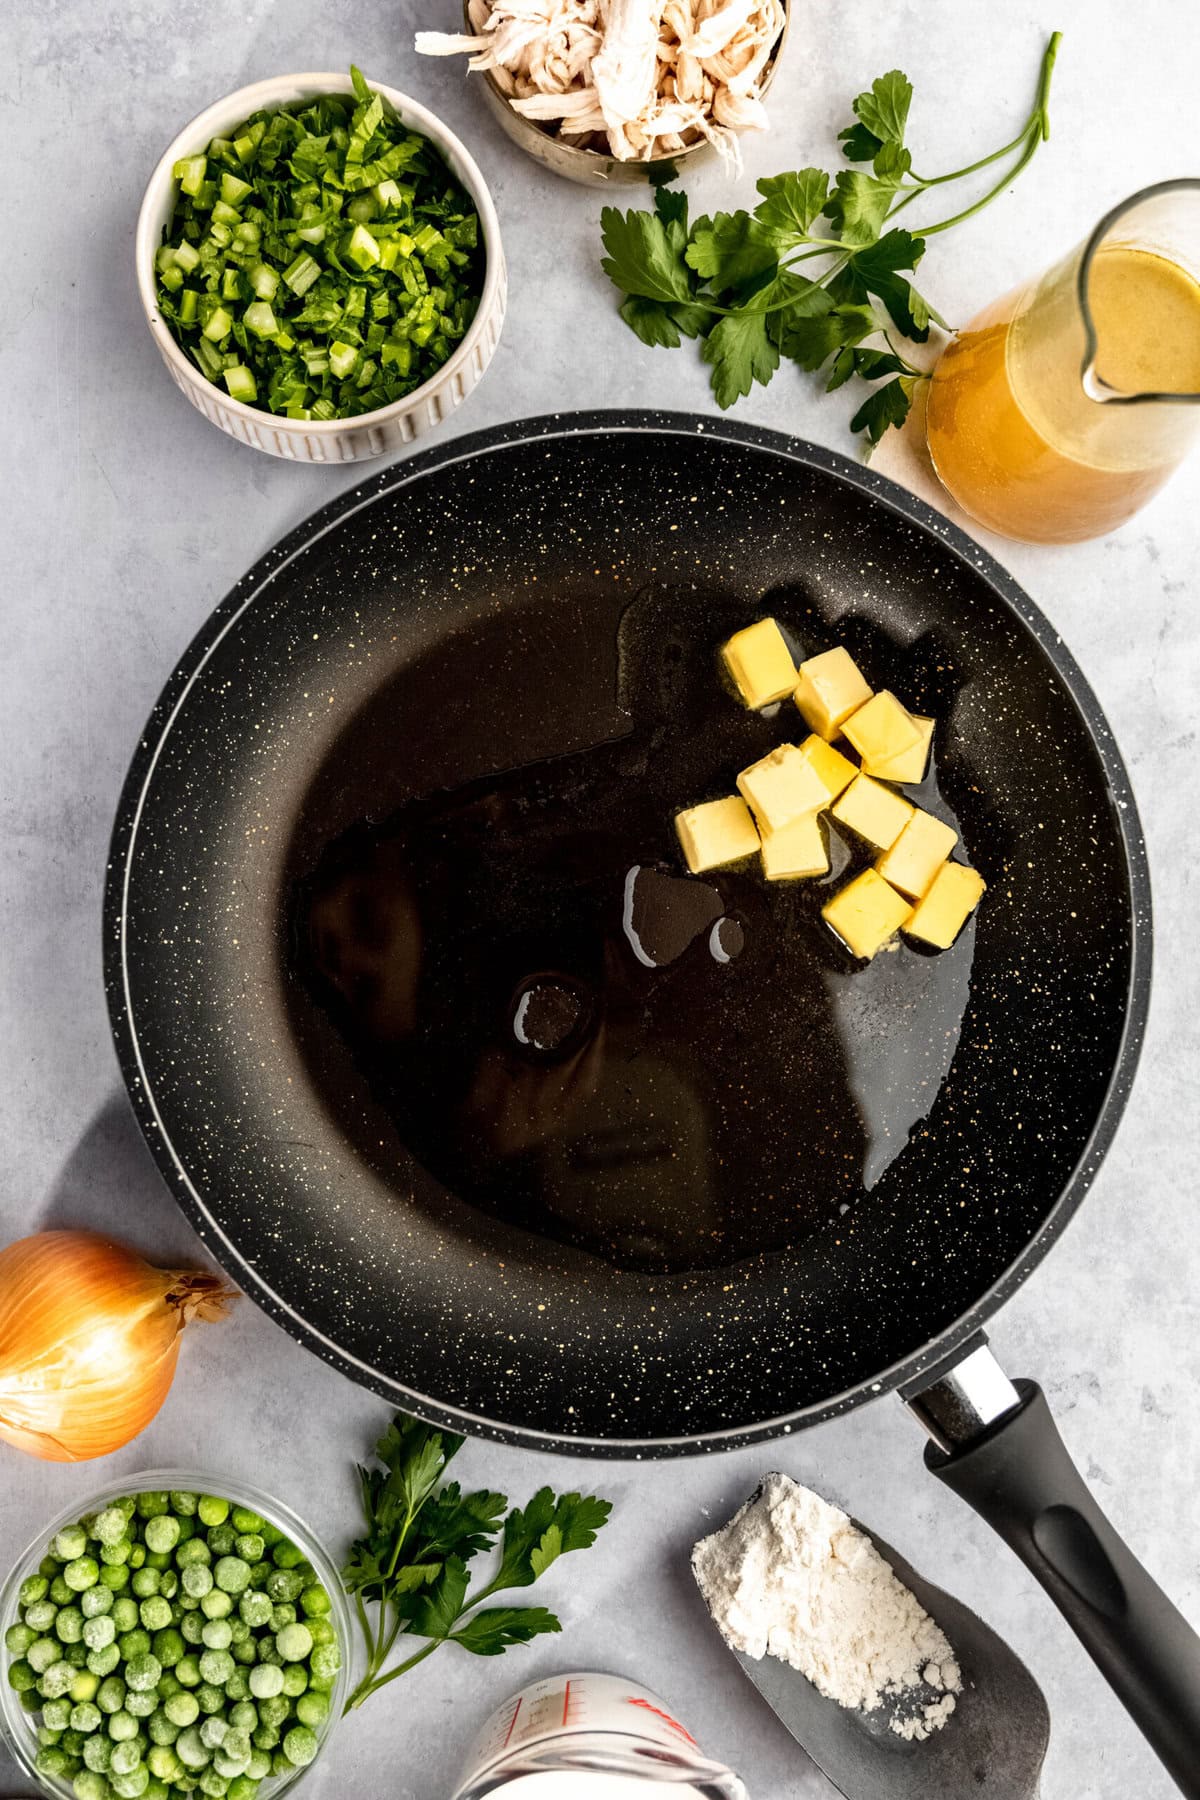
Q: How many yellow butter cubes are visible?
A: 12